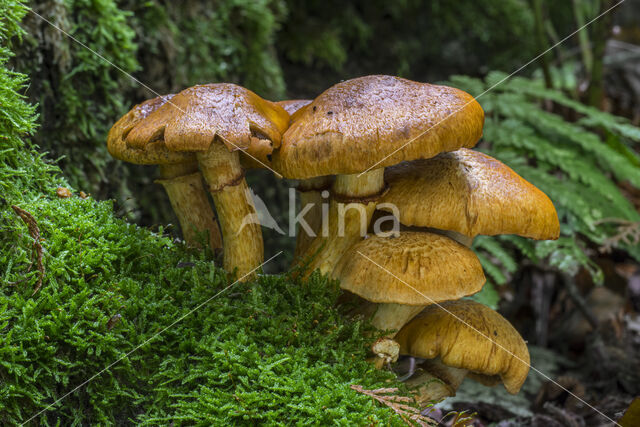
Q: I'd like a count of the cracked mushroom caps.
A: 1